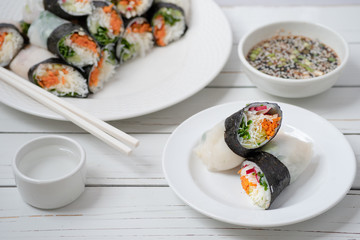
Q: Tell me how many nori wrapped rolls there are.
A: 11